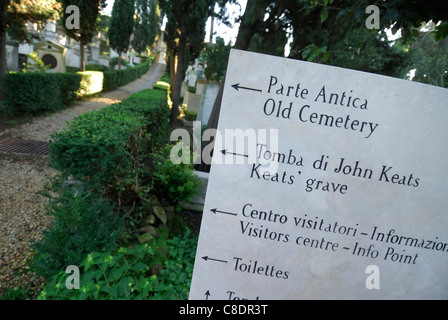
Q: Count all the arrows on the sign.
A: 5